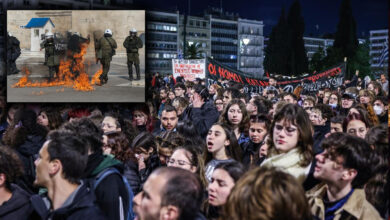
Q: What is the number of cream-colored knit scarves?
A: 1